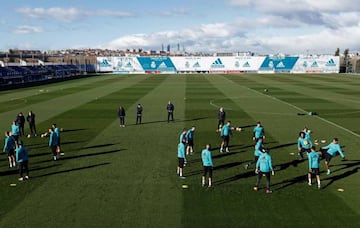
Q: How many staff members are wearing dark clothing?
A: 6